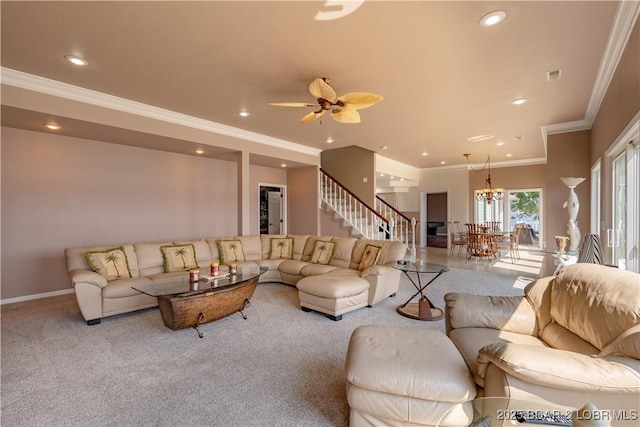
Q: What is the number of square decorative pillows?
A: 6